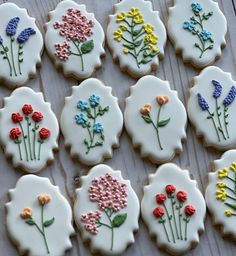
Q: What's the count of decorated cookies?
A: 12